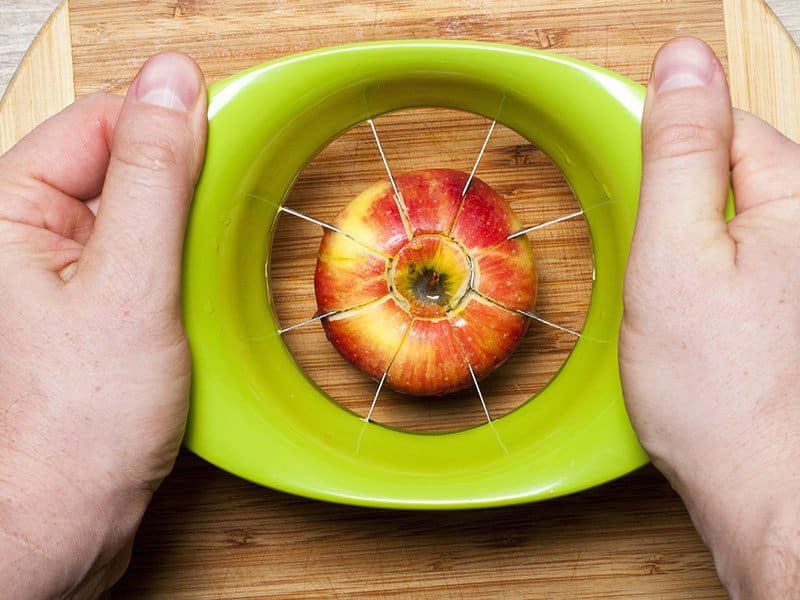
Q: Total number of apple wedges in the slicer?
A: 8